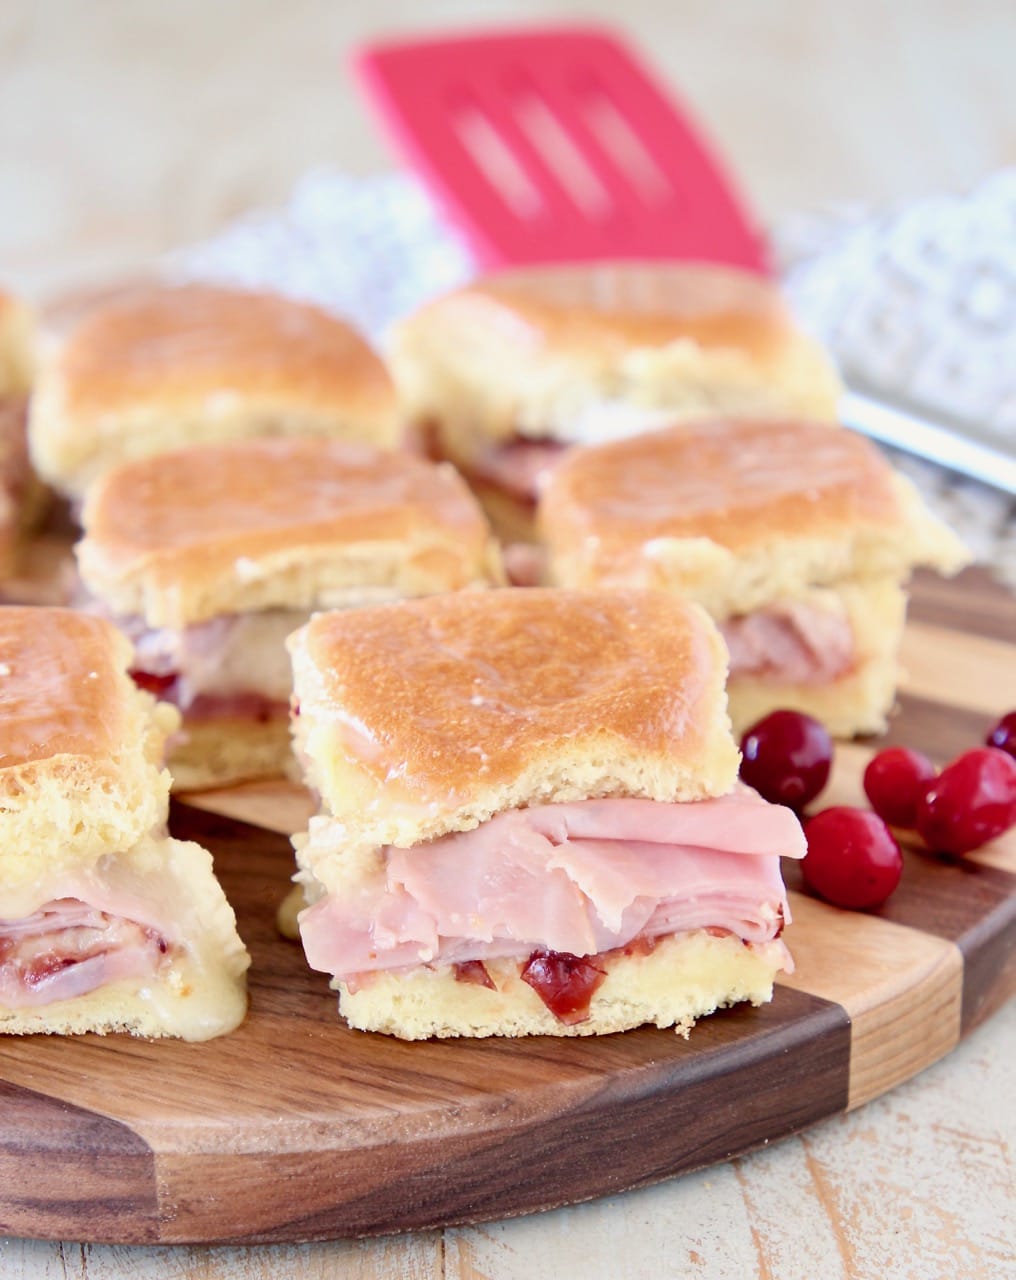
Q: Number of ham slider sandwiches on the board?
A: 7